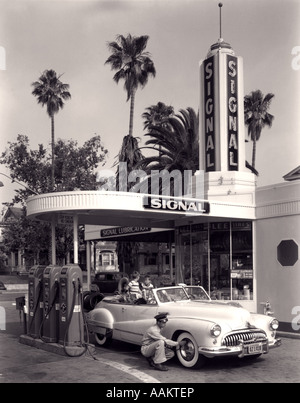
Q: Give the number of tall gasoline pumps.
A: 3